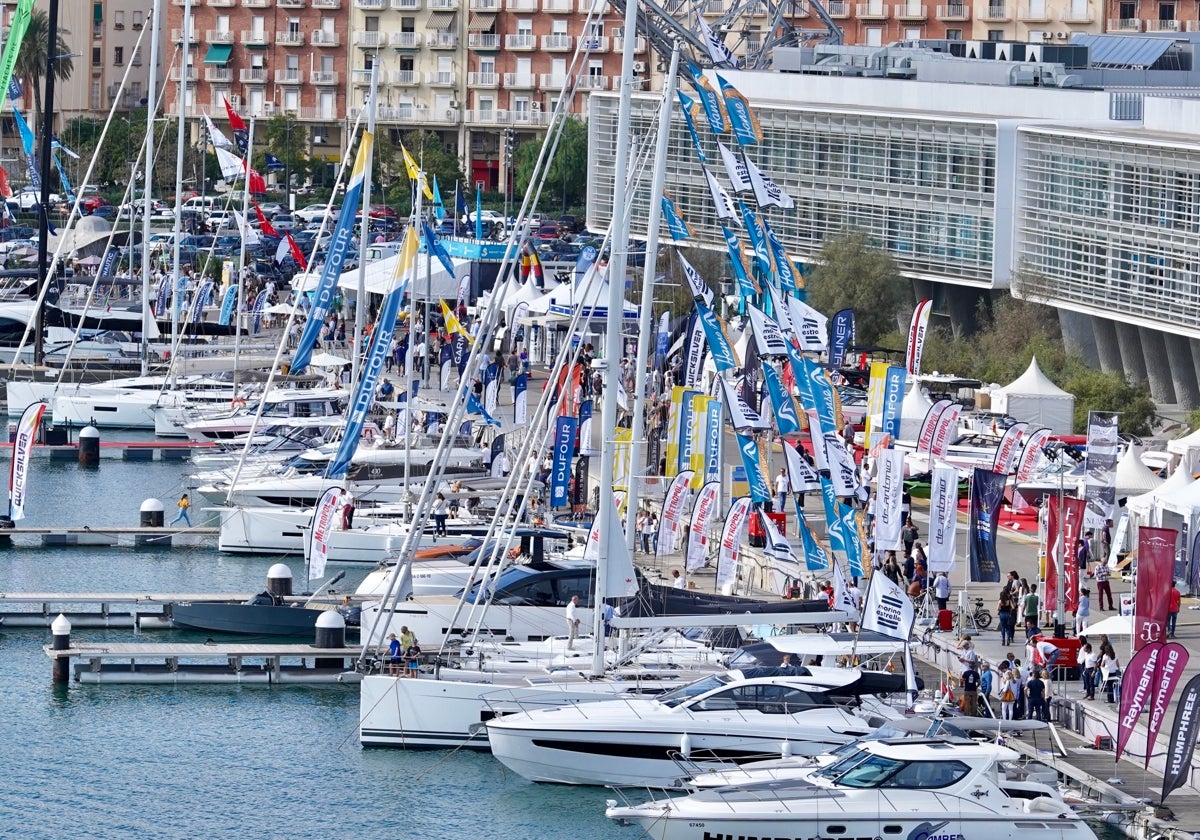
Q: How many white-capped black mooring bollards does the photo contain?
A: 5